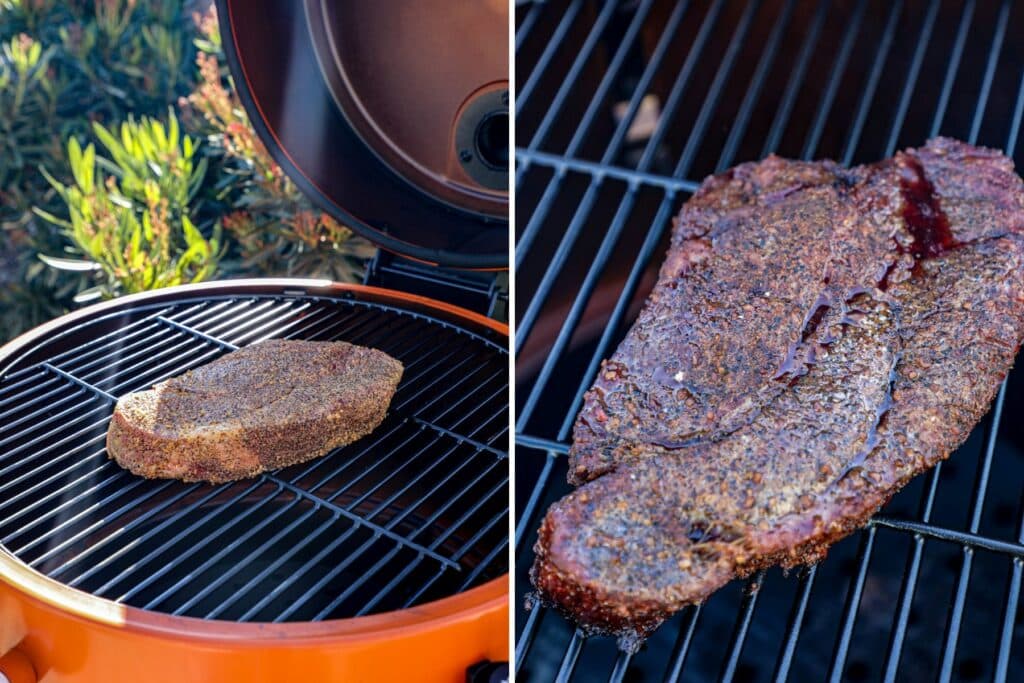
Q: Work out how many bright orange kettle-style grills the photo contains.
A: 1